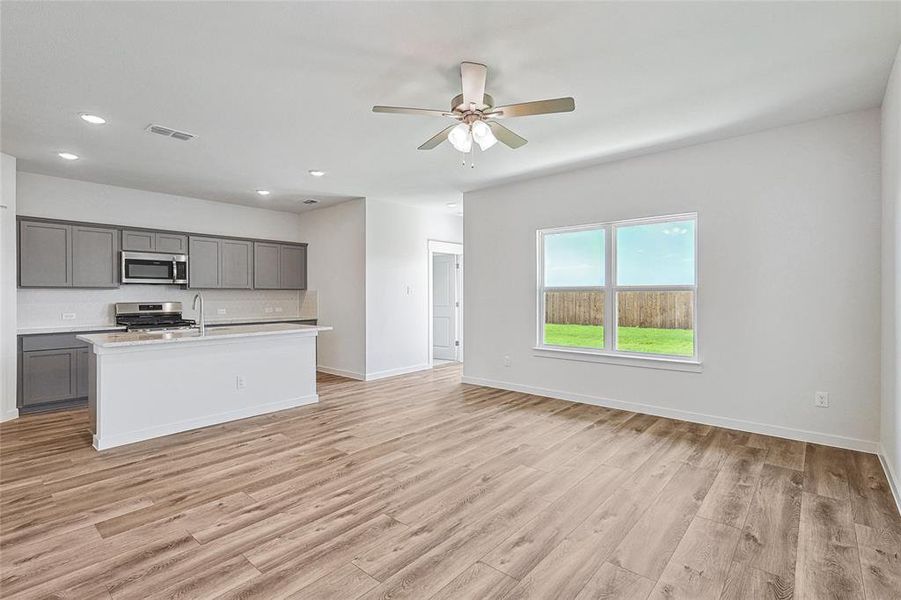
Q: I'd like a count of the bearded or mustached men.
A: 0